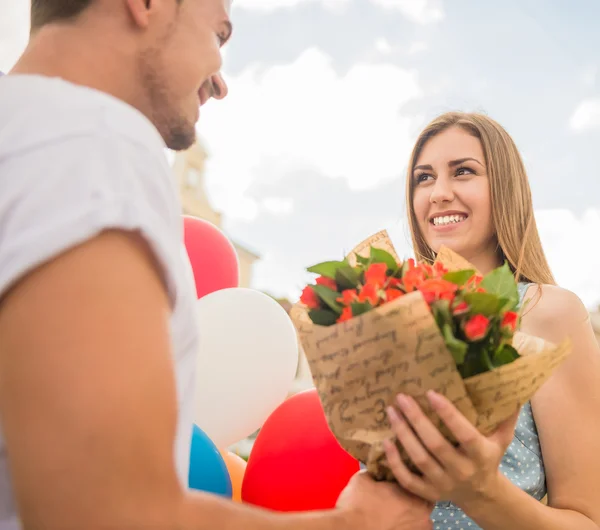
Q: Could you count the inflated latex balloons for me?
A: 5